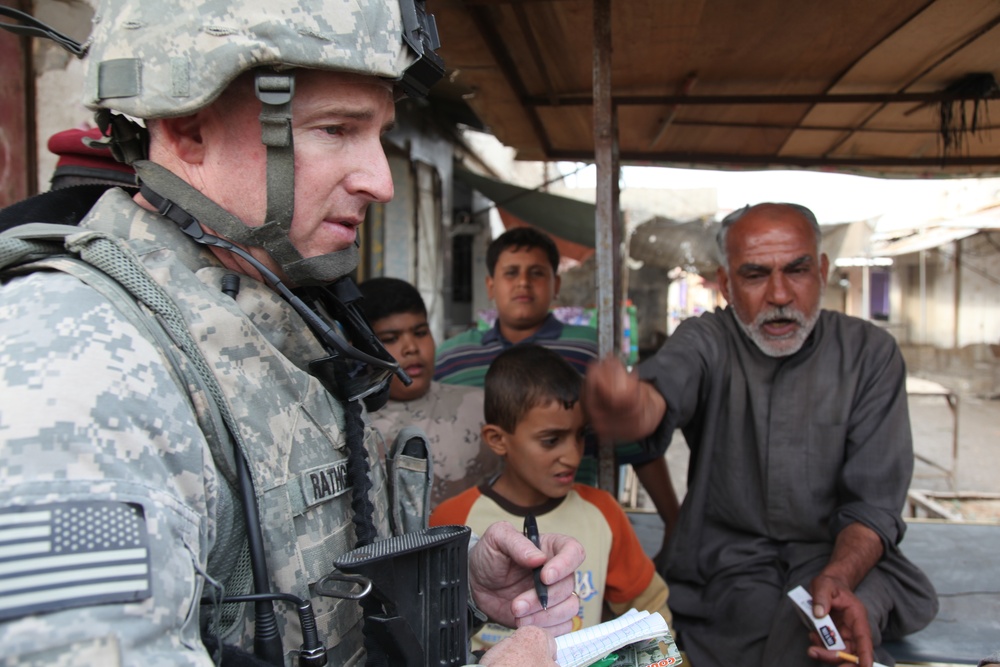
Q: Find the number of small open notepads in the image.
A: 1